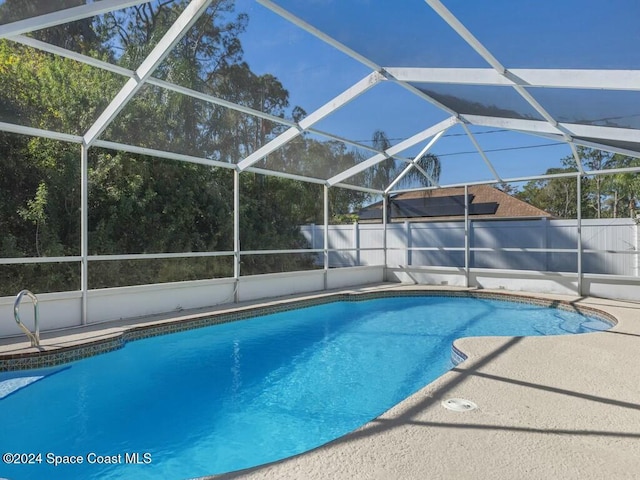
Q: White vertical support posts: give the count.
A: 6